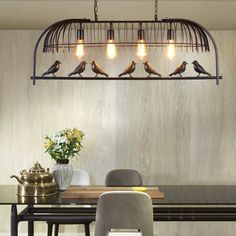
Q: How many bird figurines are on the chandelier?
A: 7